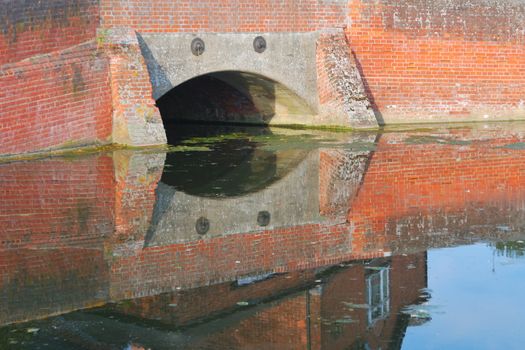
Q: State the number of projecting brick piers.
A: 2